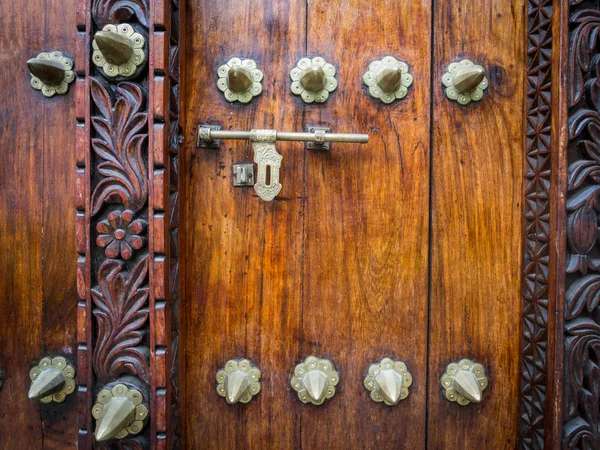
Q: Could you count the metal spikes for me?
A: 12